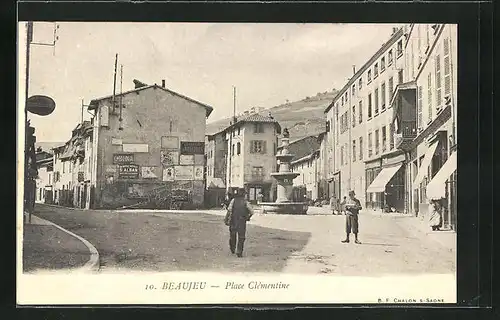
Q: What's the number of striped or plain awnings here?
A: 3